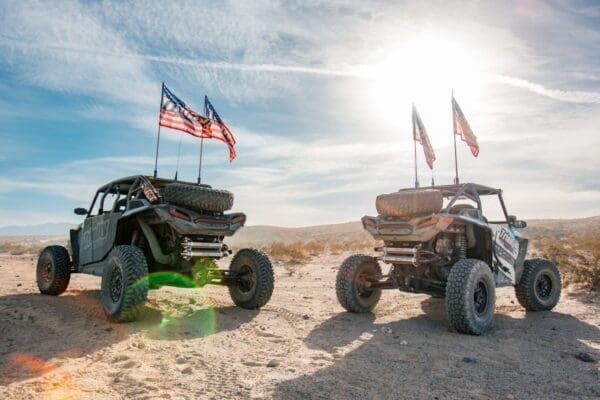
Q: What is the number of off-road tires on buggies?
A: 8